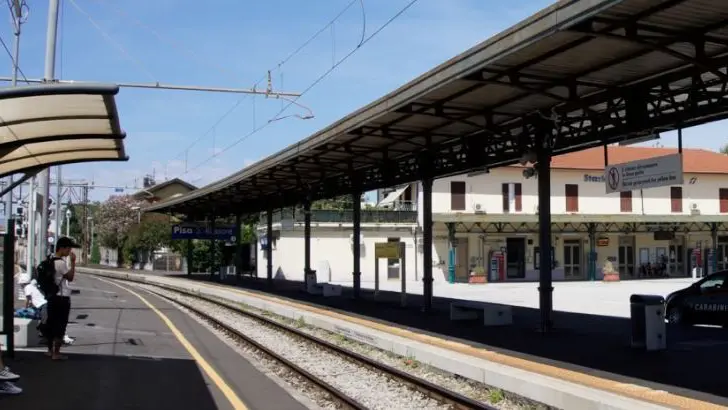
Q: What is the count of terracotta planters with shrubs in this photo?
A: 2